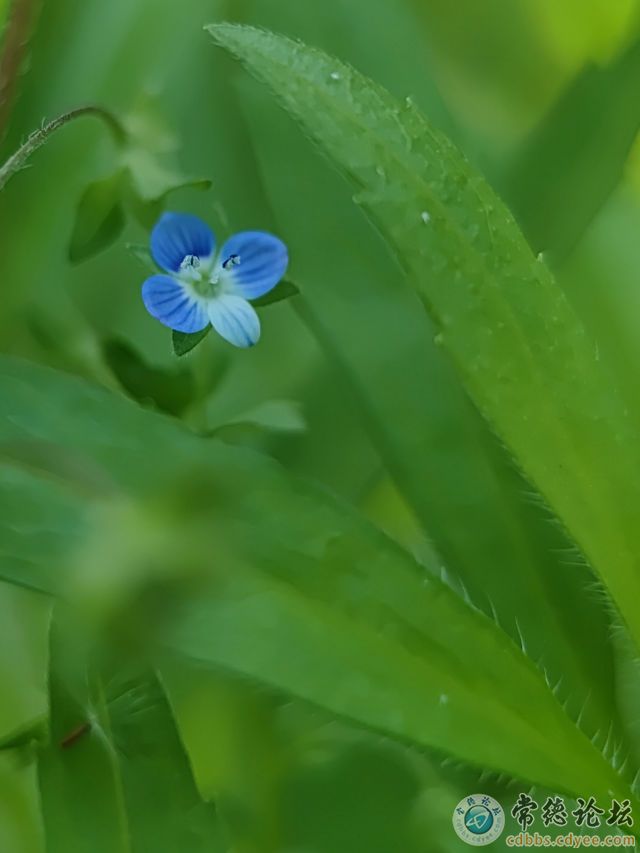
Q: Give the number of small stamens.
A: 2